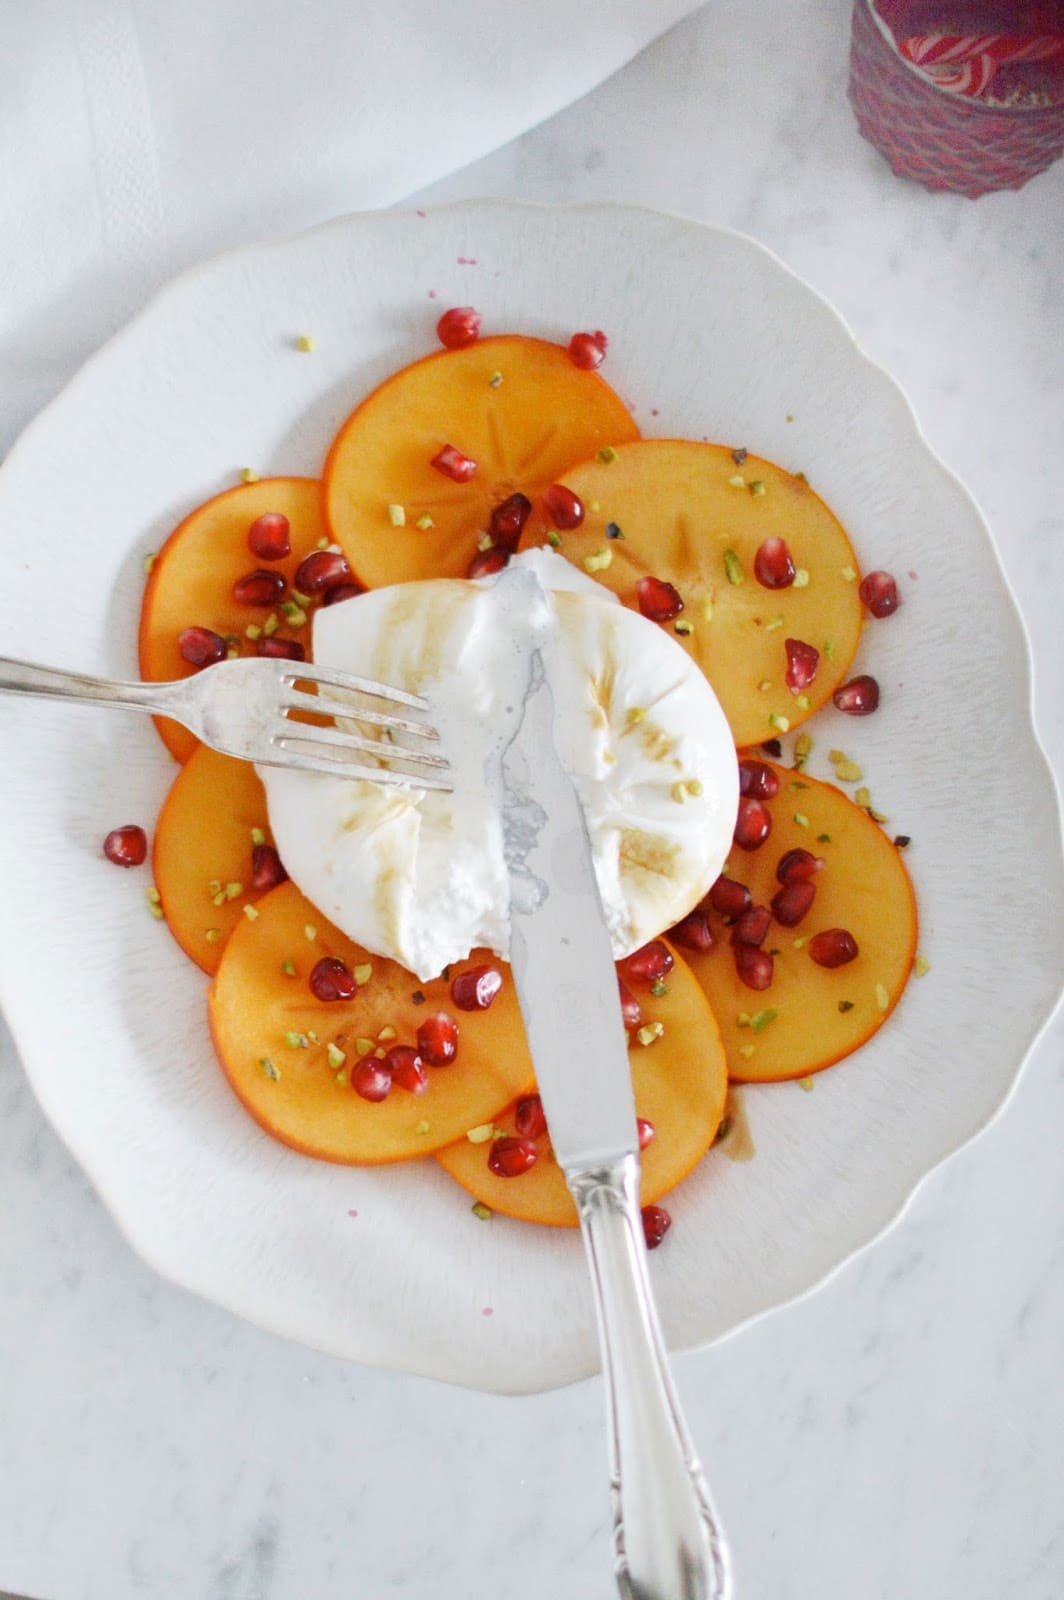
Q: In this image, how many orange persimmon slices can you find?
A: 7